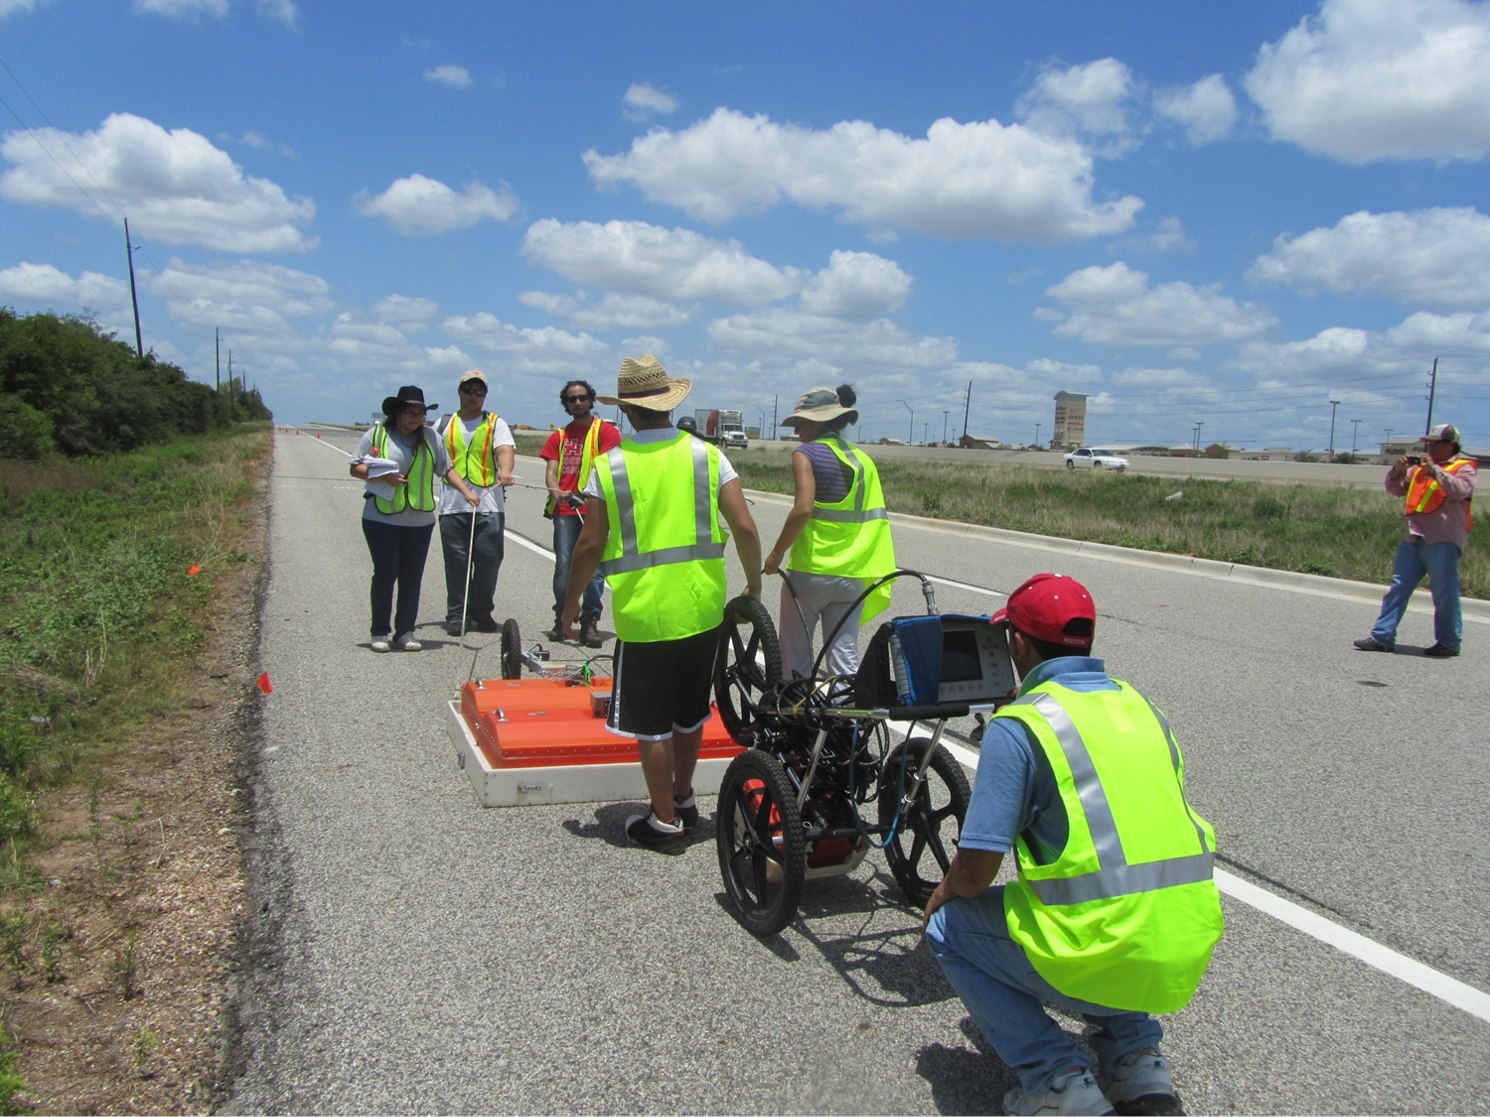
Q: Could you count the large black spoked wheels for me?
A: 3